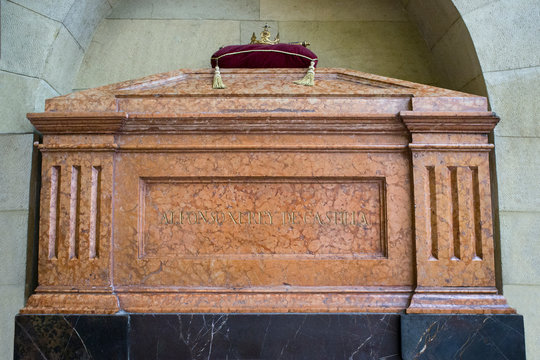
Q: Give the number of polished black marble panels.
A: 3